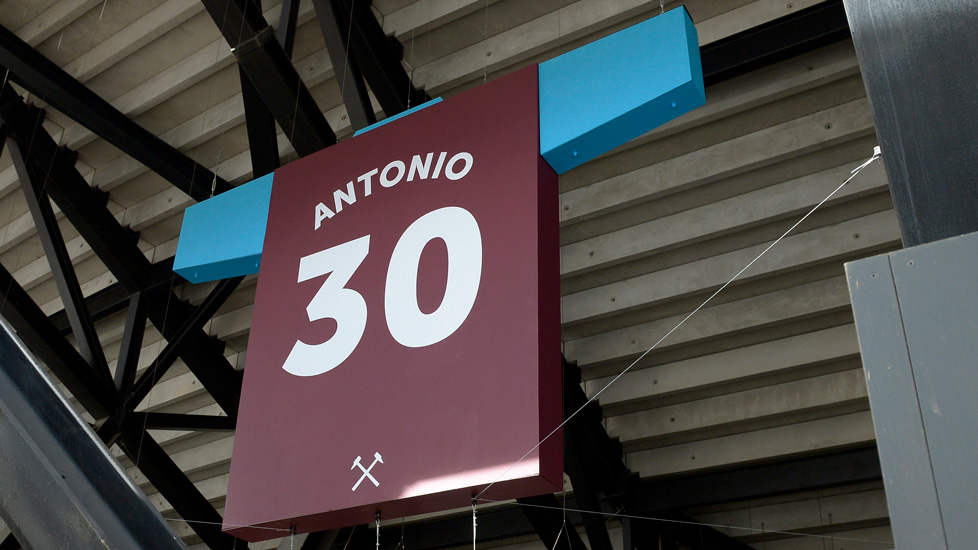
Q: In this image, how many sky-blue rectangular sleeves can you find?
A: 2